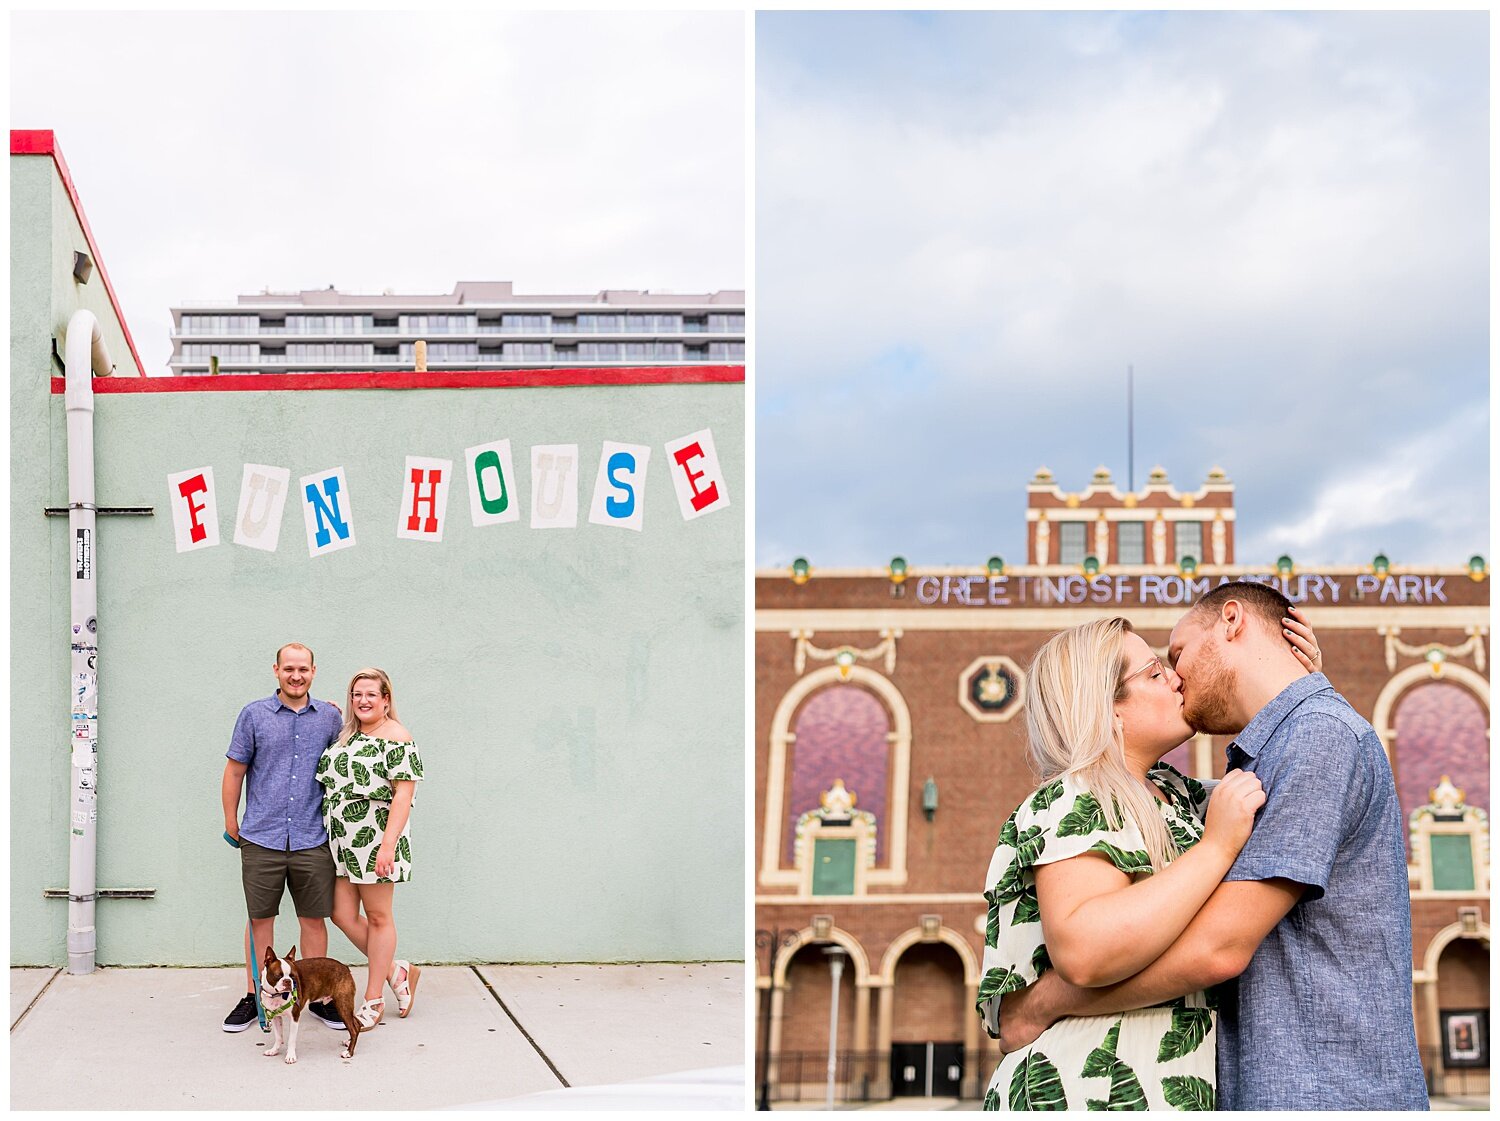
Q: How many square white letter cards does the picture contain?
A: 8